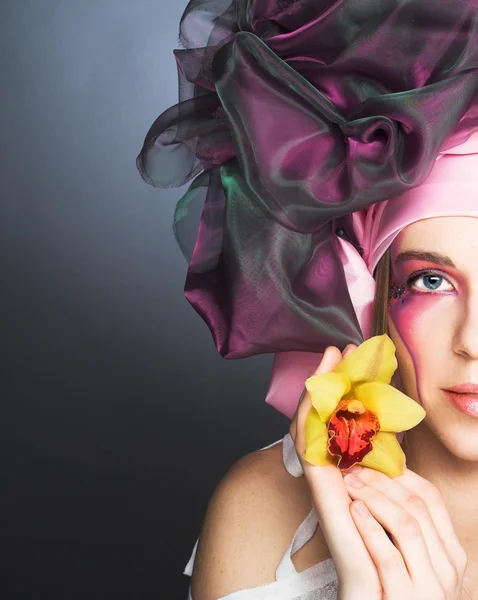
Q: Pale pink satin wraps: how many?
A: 1